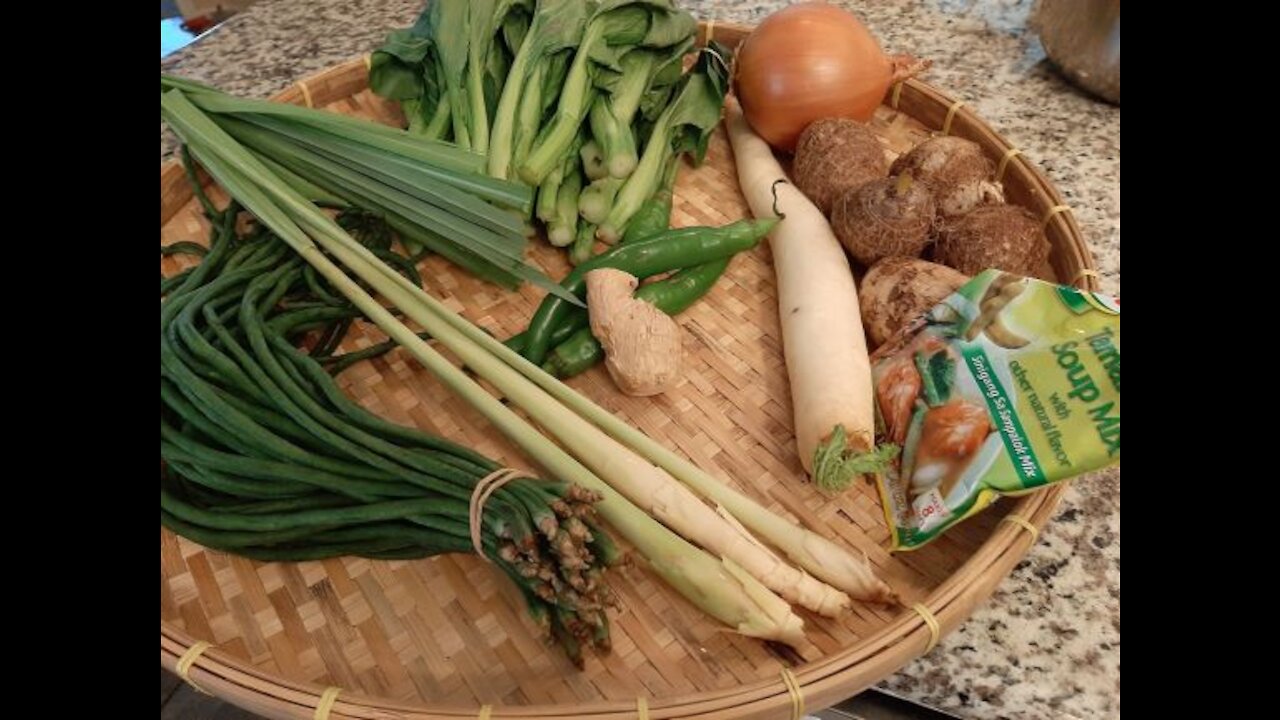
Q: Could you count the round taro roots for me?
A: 5